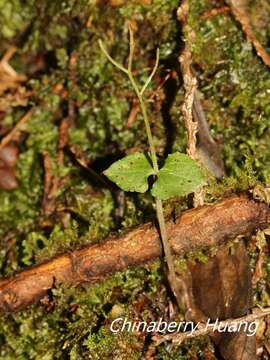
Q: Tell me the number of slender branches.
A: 3